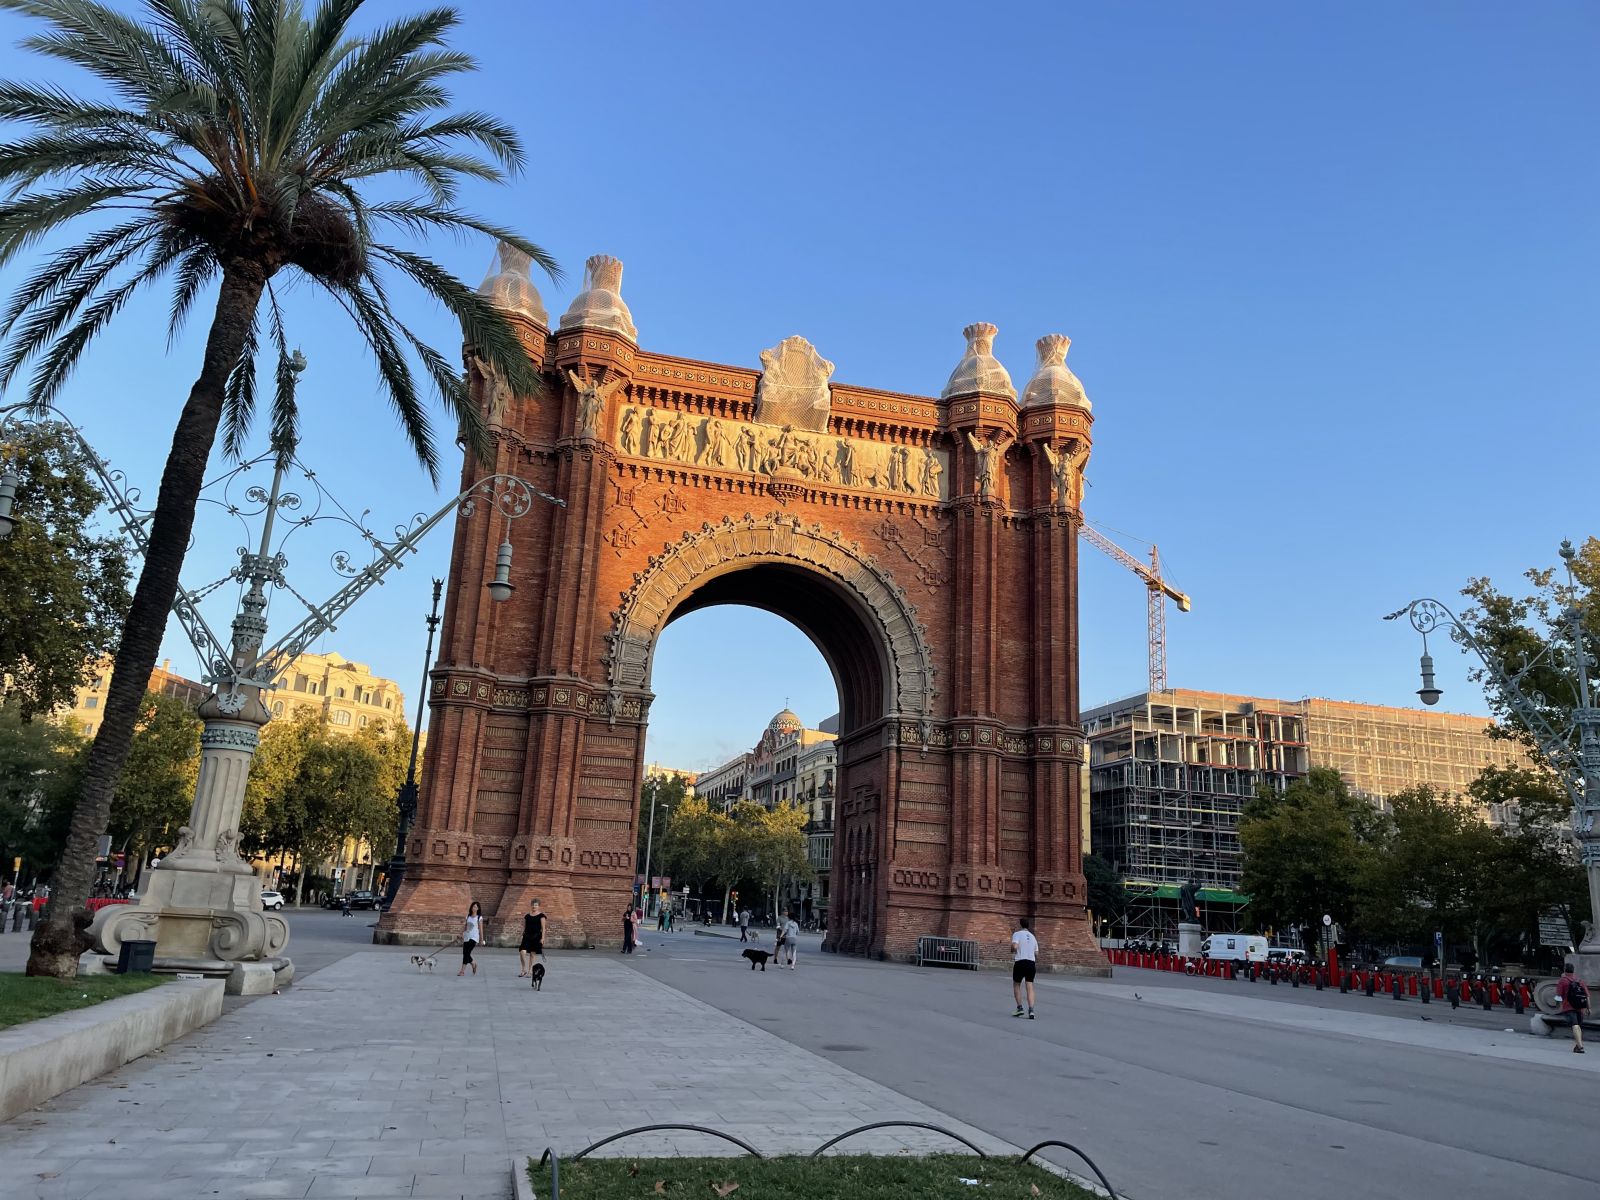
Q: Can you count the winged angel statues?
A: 4